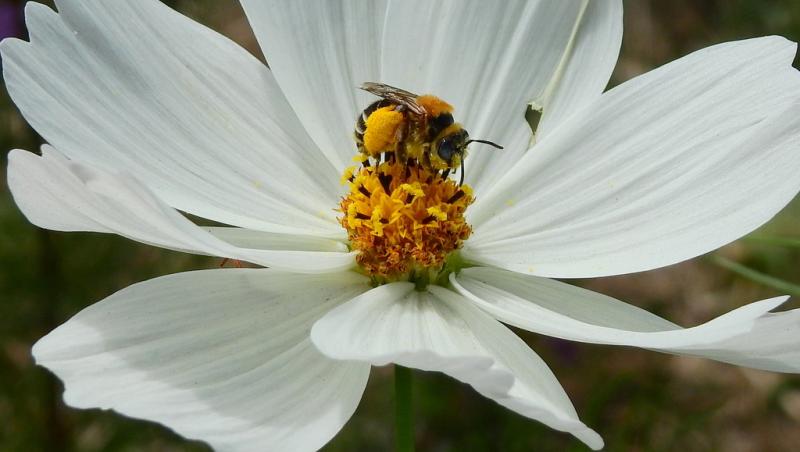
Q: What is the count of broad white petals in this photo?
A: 8